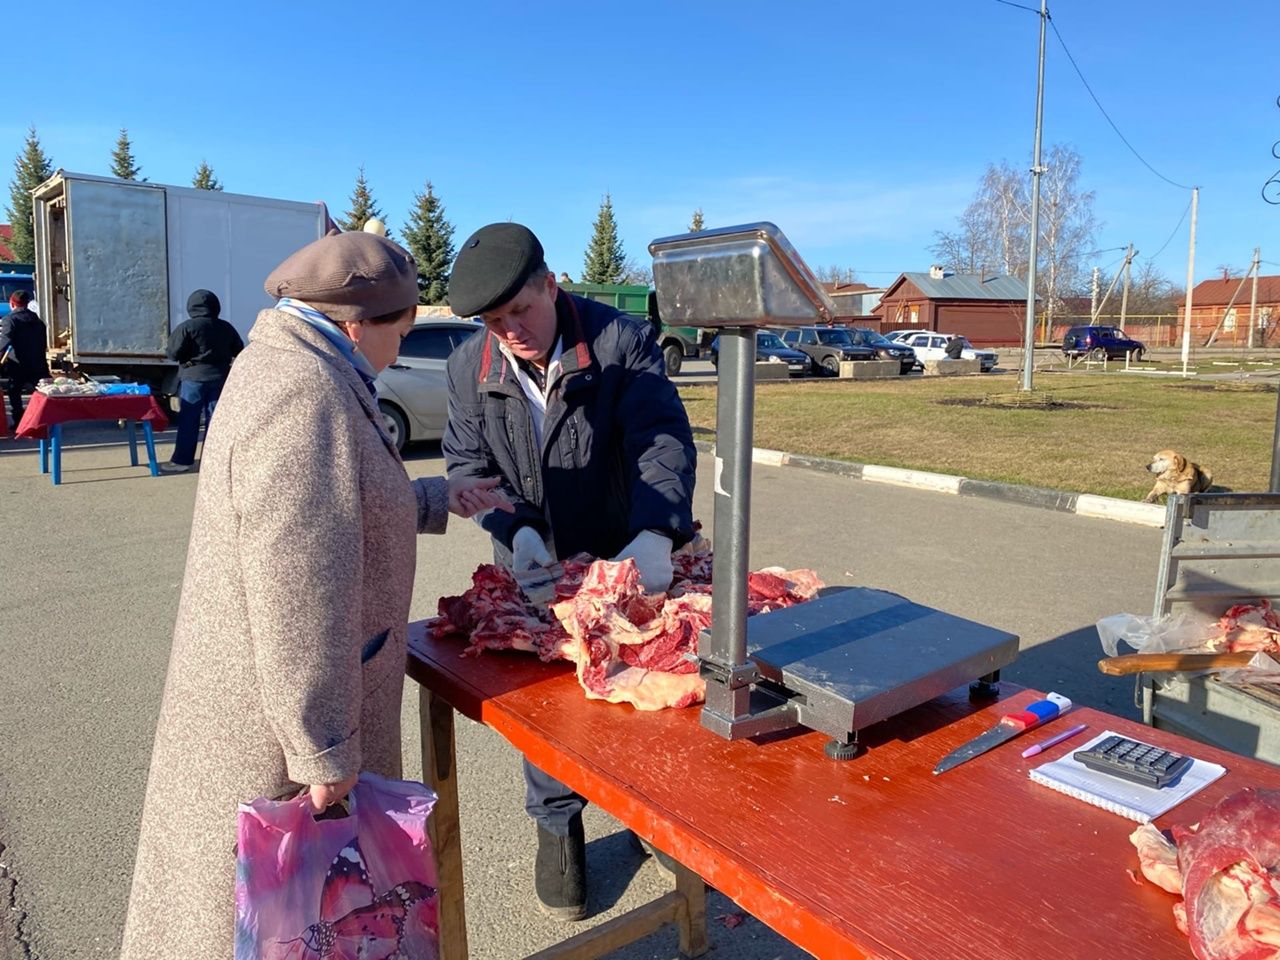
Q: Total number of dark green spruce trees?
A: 7